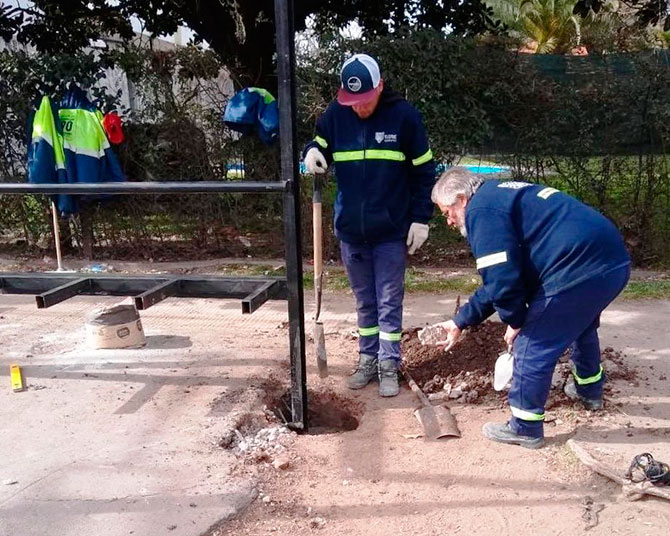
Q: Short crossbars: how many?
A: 3